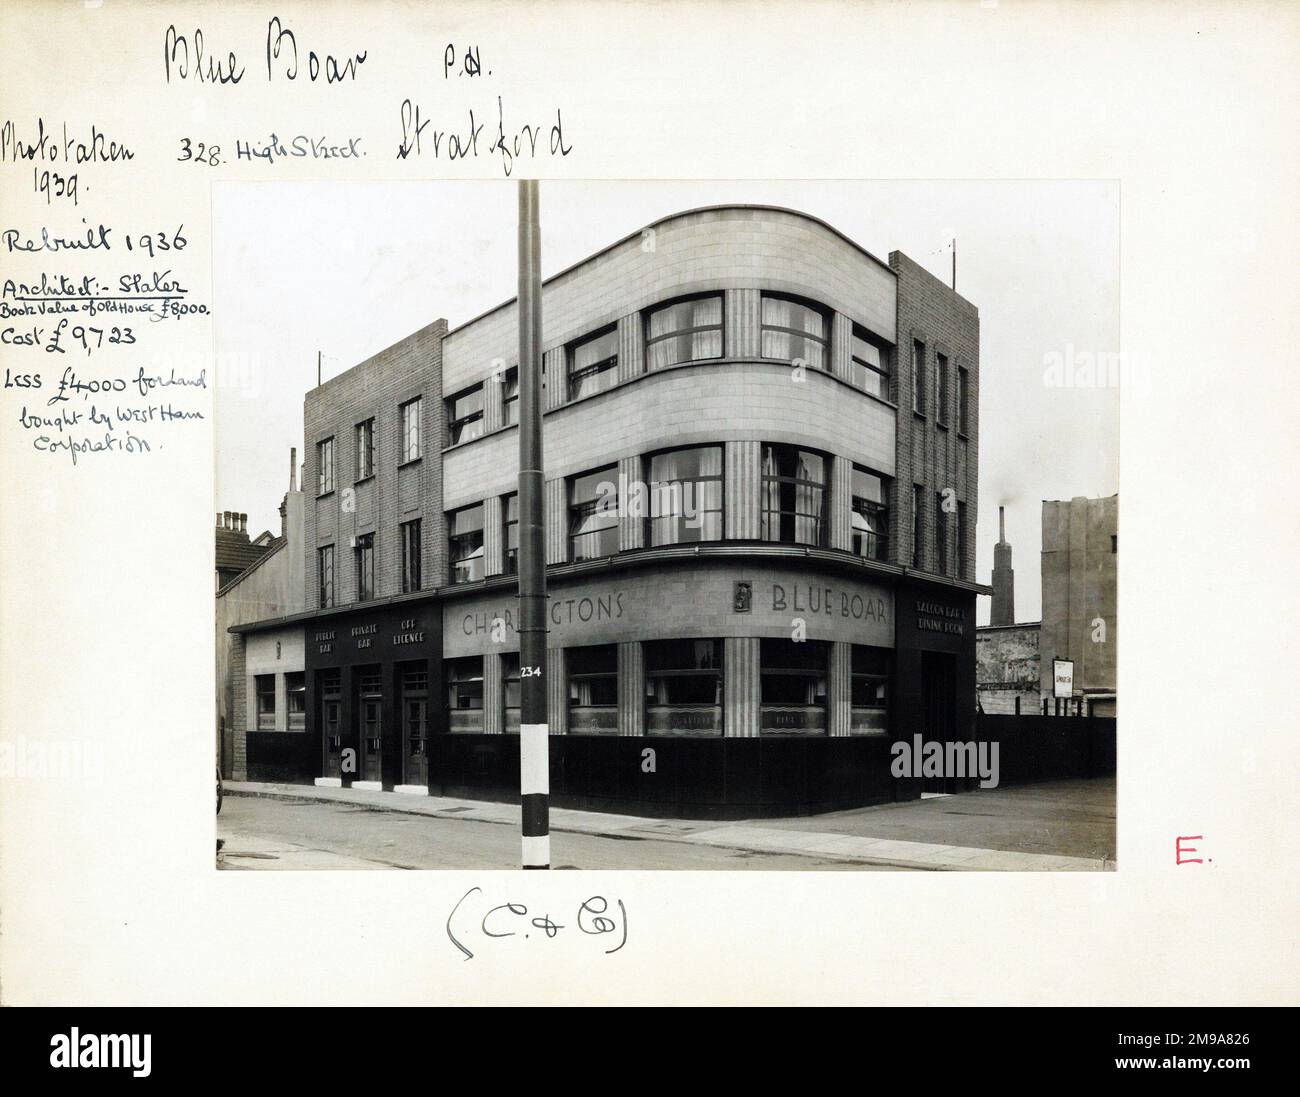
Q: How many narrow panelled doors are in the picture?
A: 3